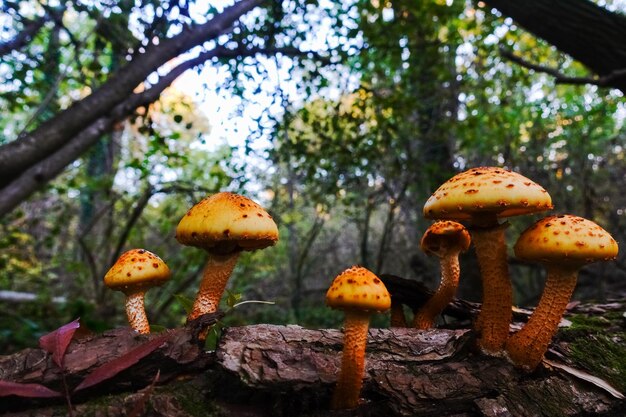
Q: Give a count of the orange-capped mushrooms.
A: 6